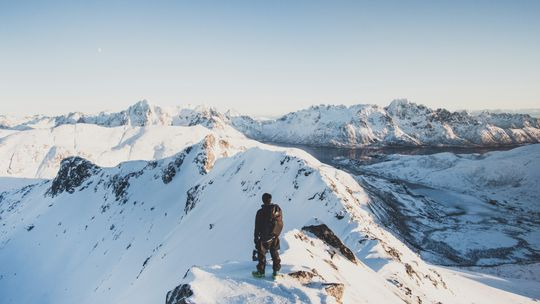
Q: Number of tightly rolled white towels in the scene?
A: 0